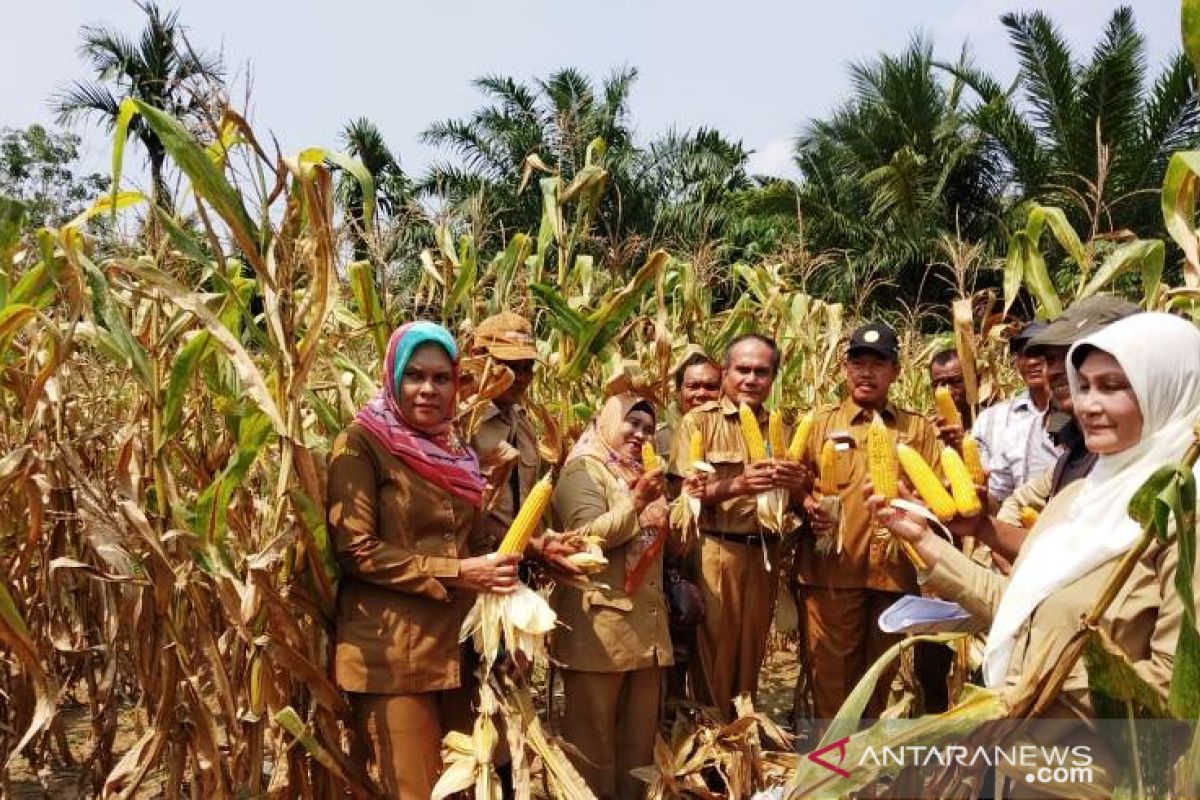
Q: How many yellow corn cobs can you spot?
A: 13